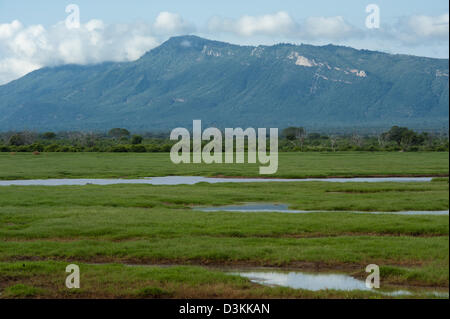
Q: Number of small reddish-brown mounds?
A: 2